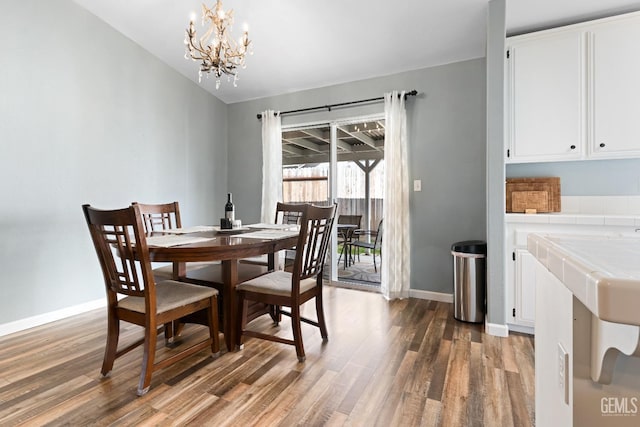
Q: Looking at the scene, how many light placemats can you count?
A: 4